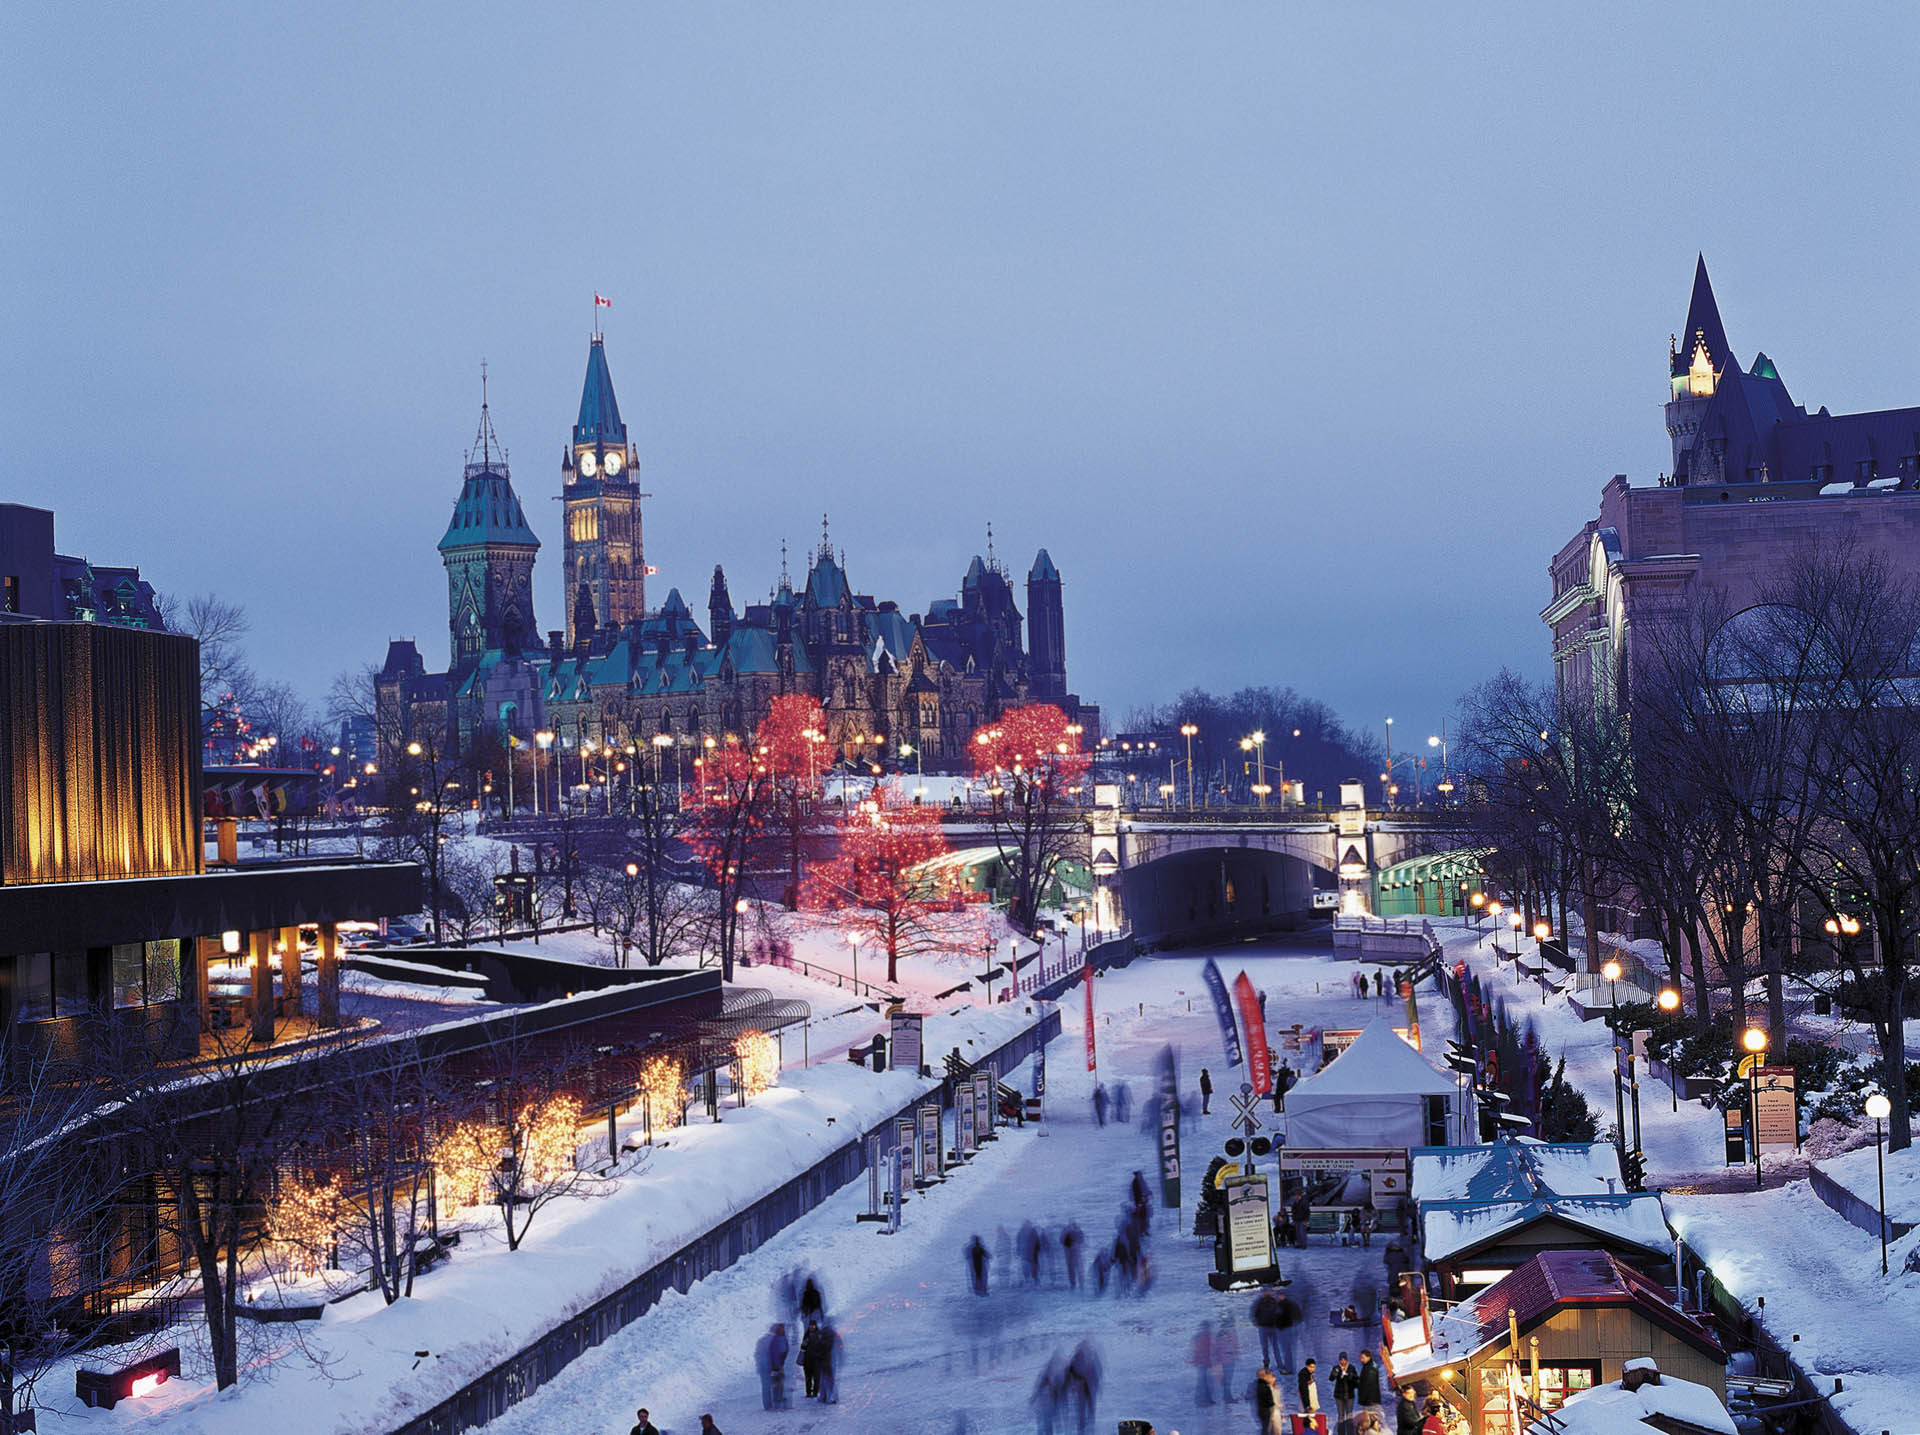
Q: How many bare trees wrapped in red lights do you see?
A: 4